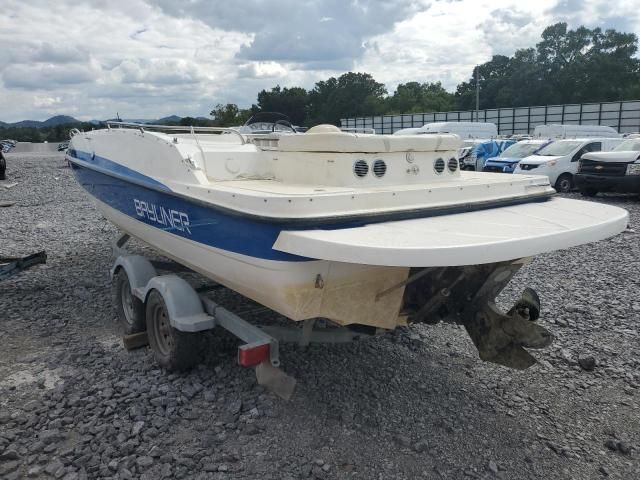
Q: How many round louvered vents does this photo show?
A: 4